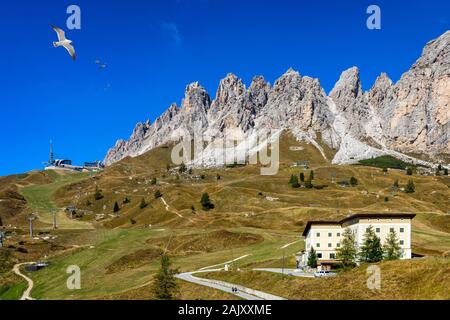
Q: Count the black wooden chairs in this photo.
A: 0